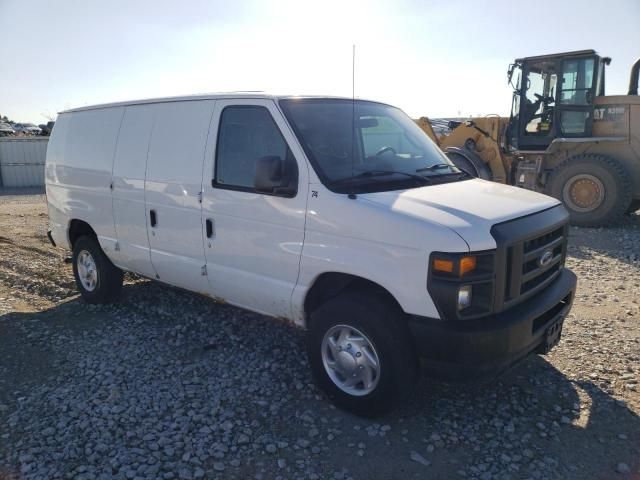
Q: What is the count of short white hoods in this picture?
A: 1